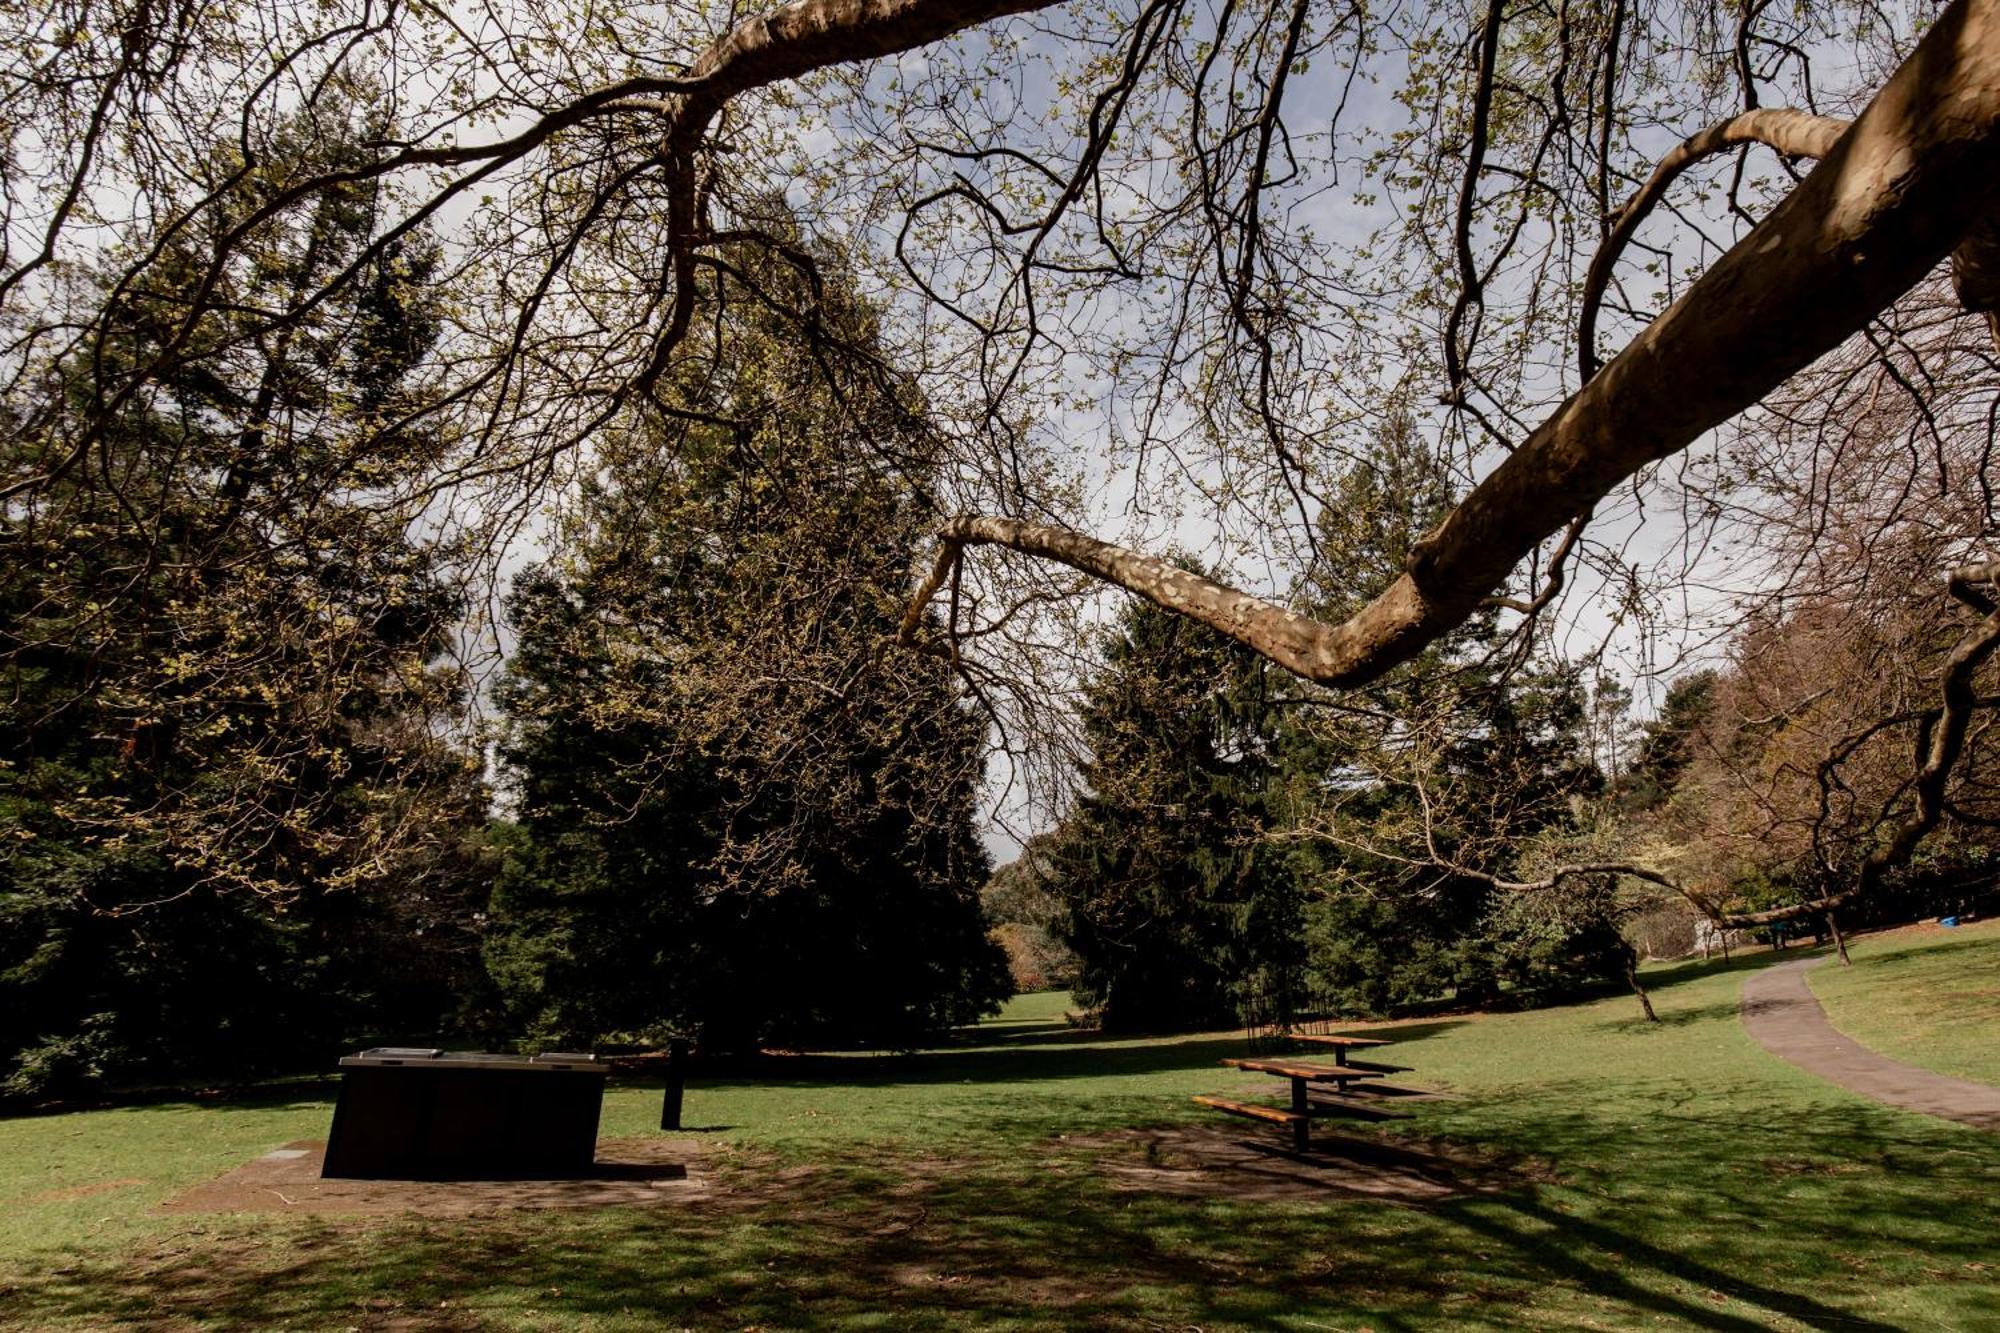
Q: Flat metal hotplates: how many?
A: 2